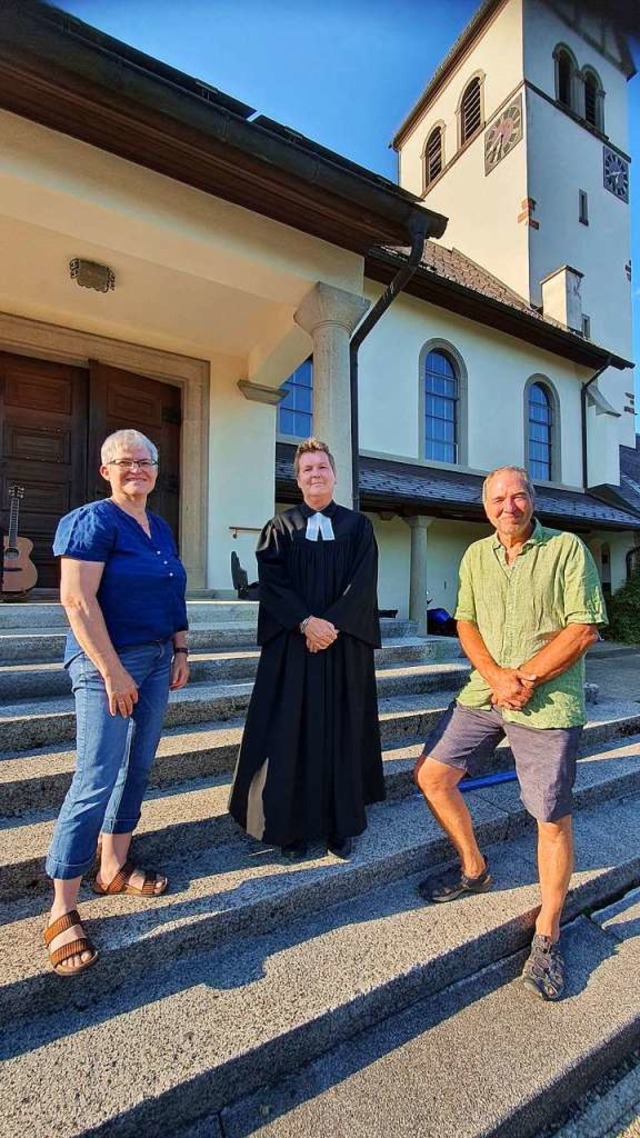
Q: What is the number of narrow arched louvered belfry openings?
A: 4